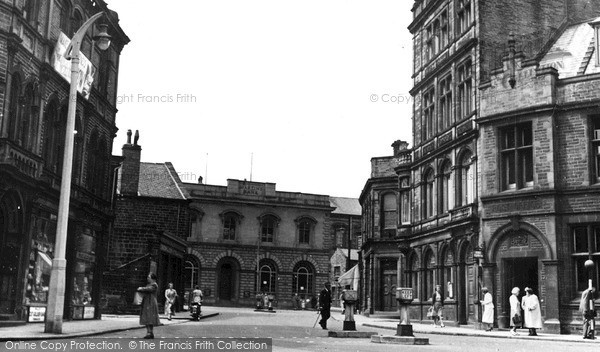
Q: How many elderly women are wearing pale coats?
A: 3